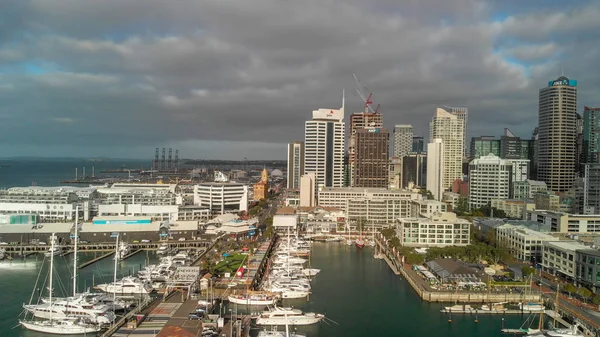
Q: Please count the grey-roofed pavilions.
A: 1